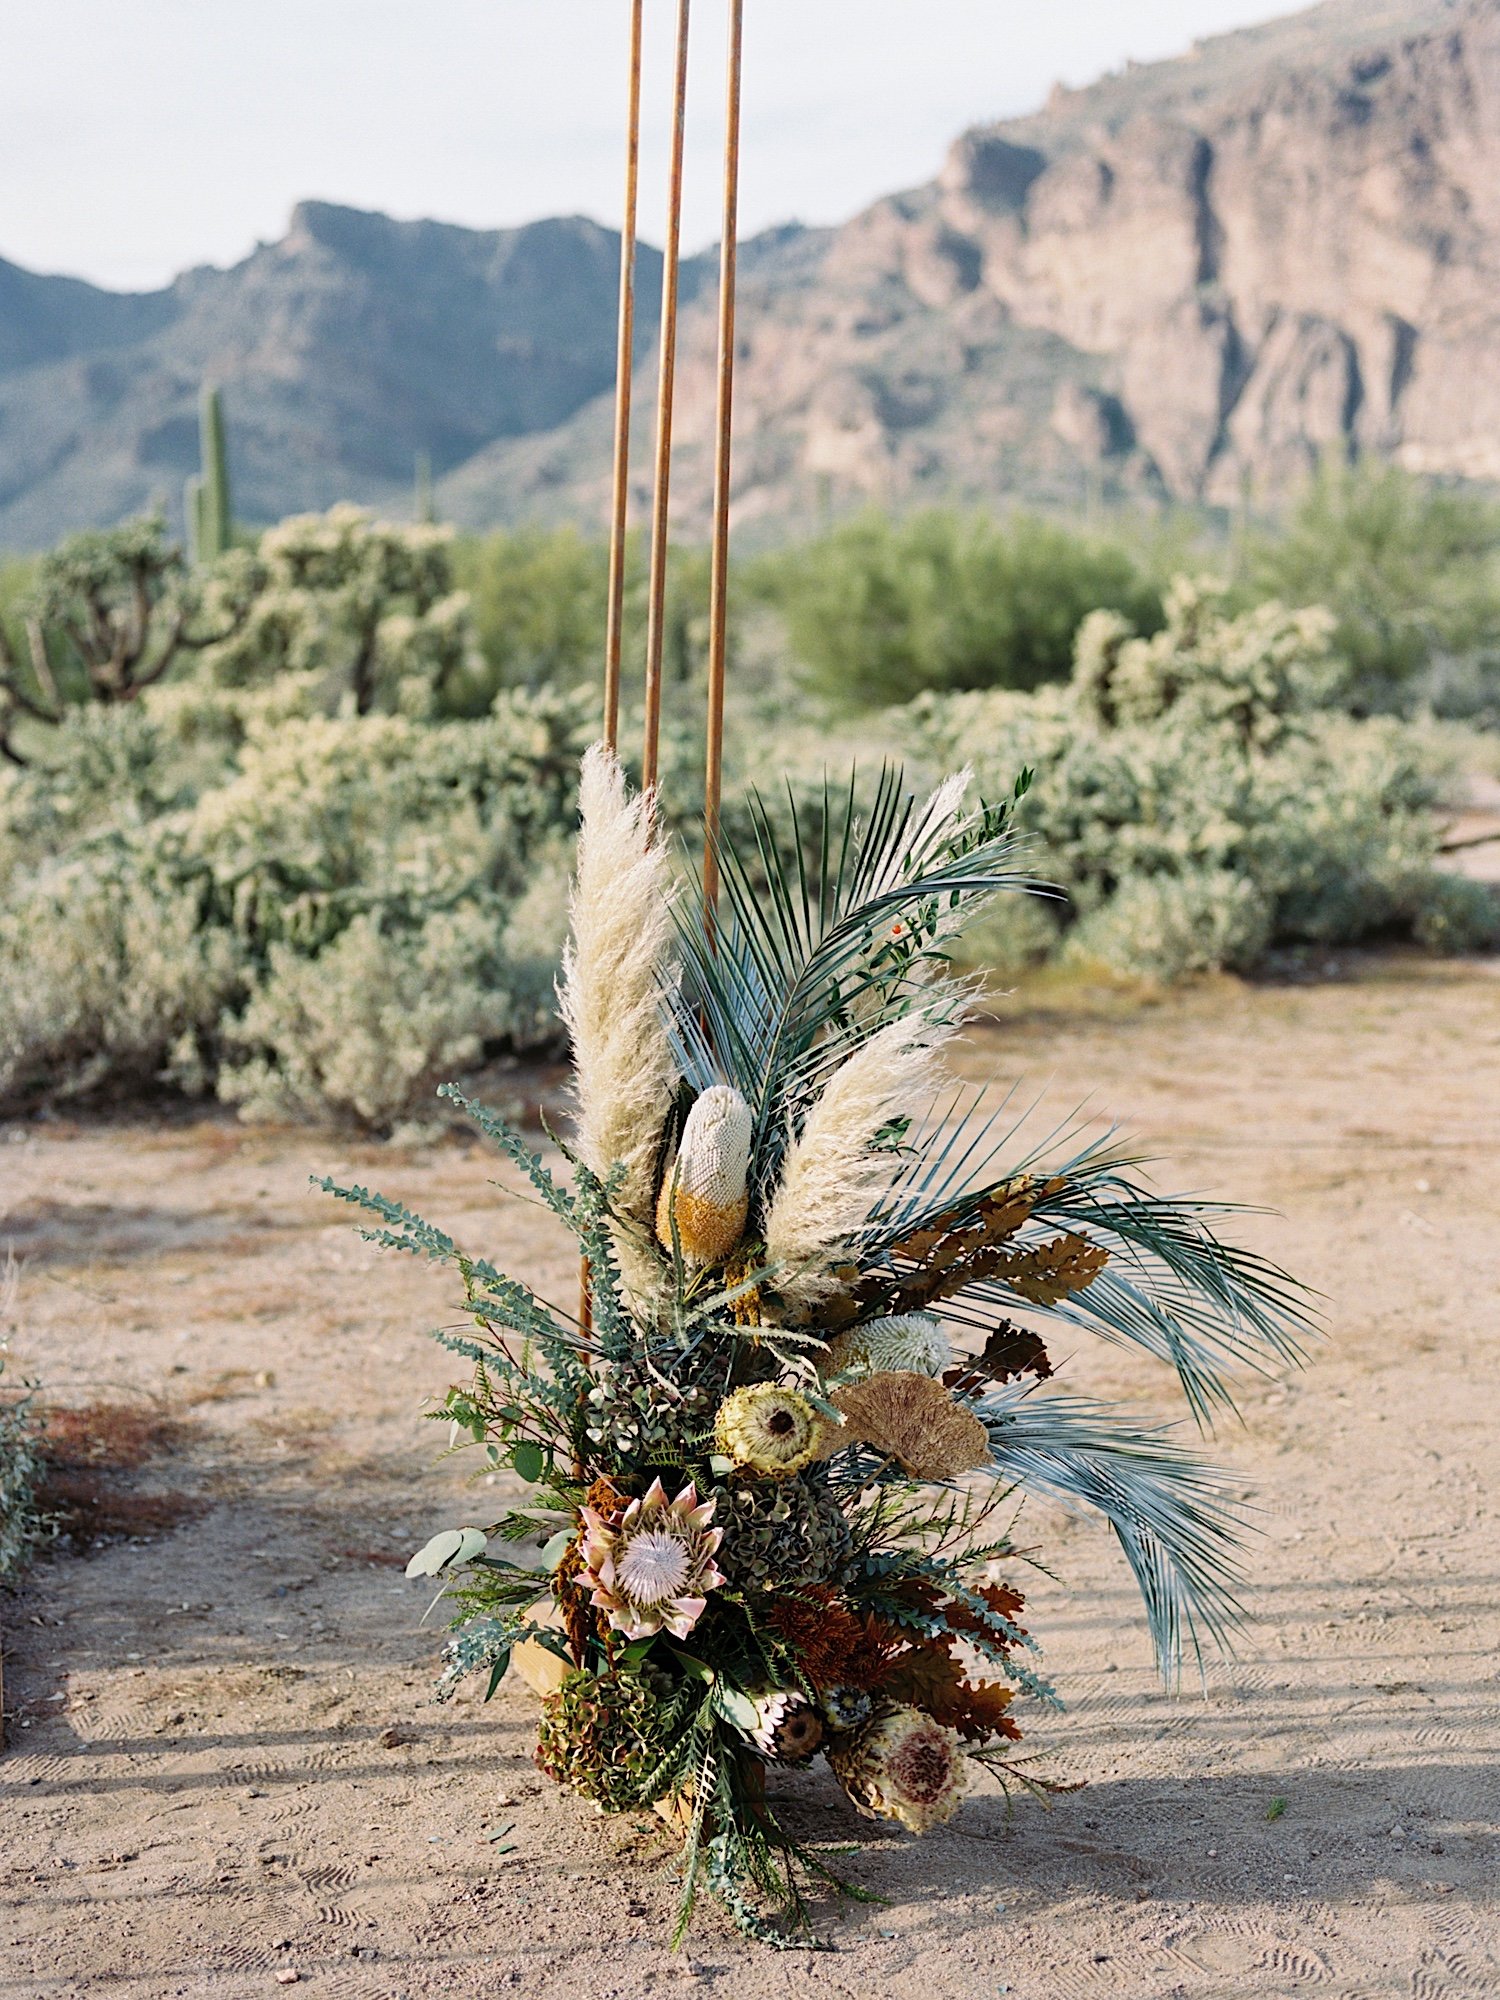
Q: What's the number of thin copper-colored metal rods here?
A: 3